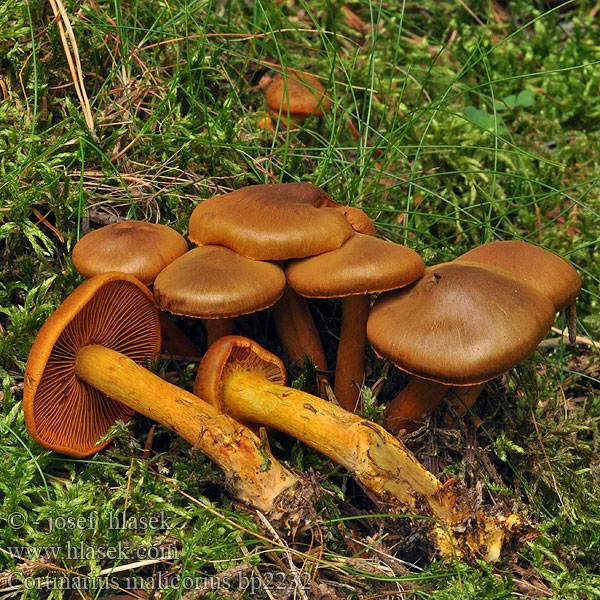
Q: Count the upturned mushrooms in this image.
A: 2